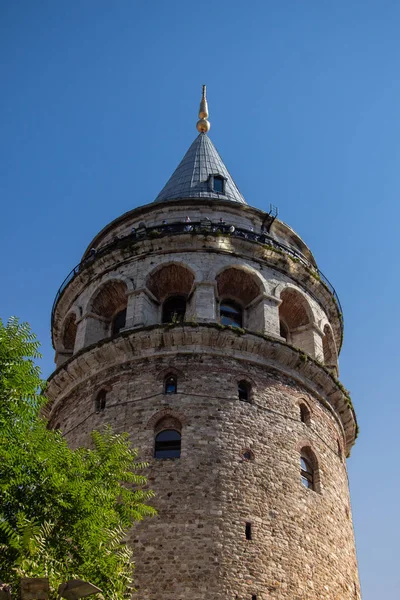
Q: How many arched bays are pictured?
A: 6